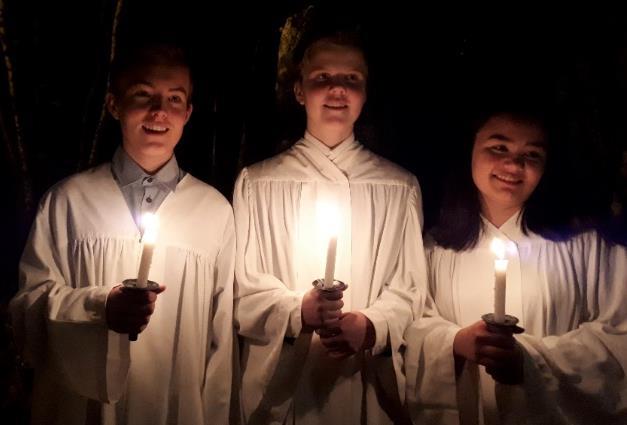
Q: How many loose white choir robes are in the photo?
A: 3